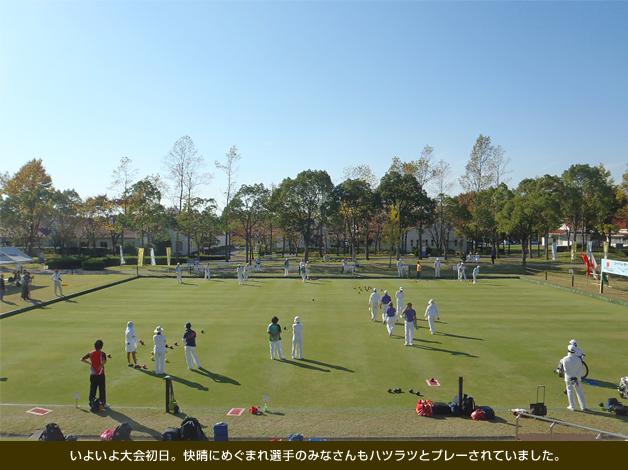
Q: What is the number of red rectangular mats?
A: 3